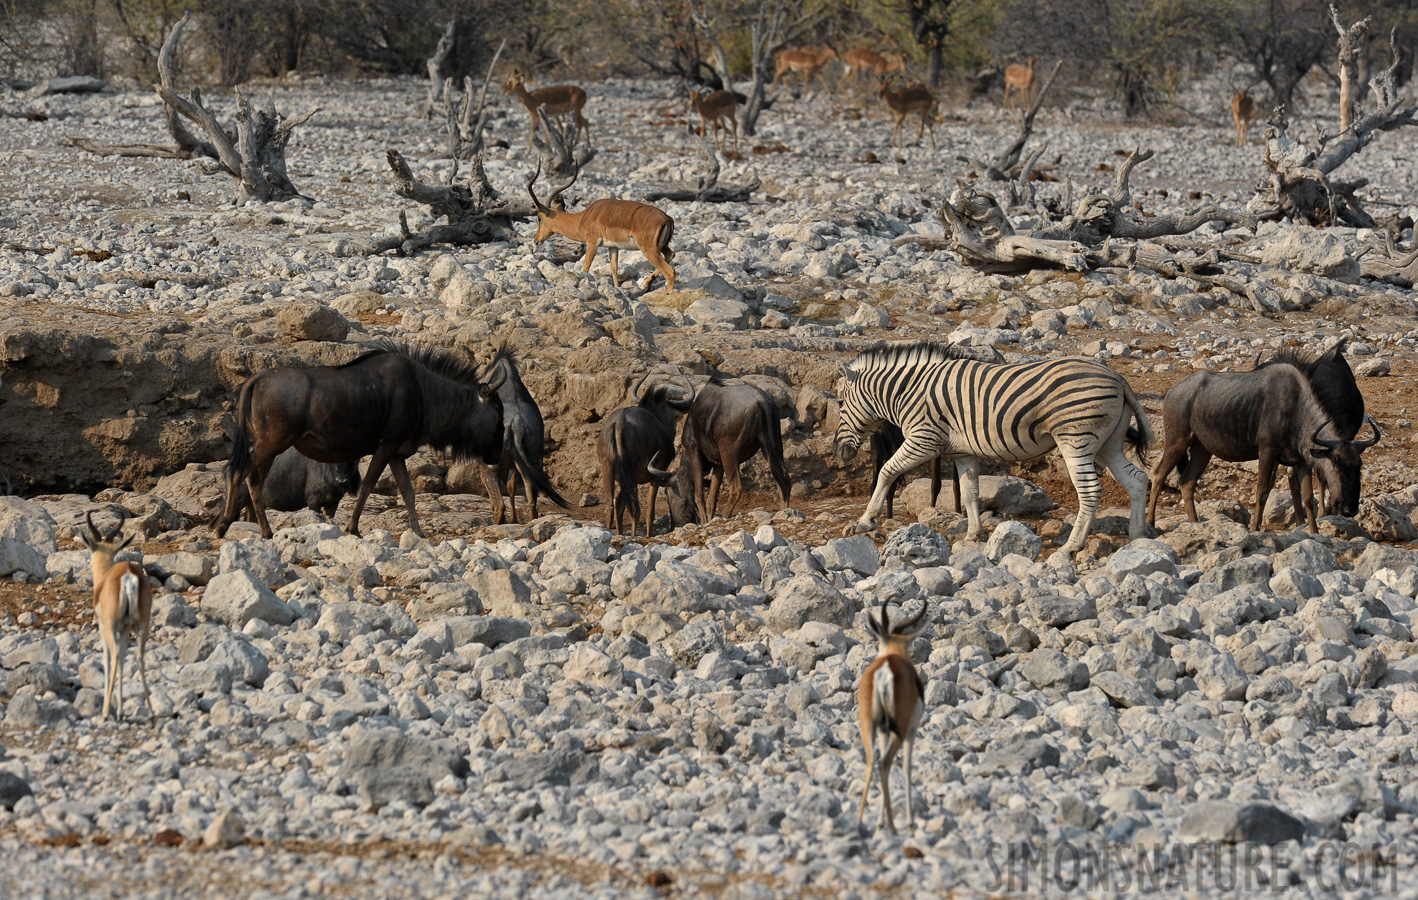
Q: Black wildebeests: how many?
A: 8